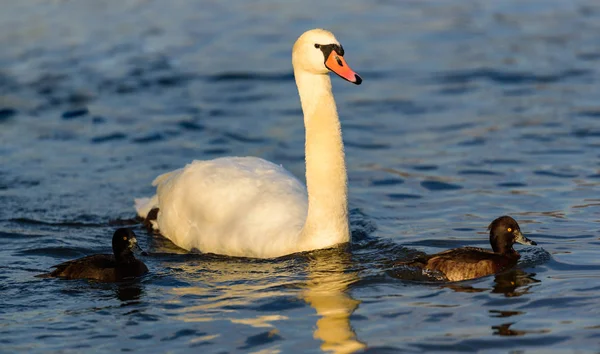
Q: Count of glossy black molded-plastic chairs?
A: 0